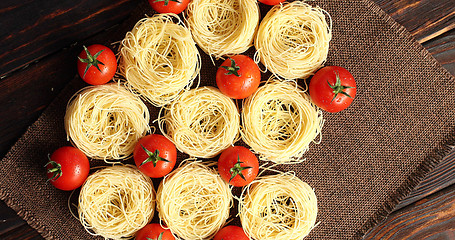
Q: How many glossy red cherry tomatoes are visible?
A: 10